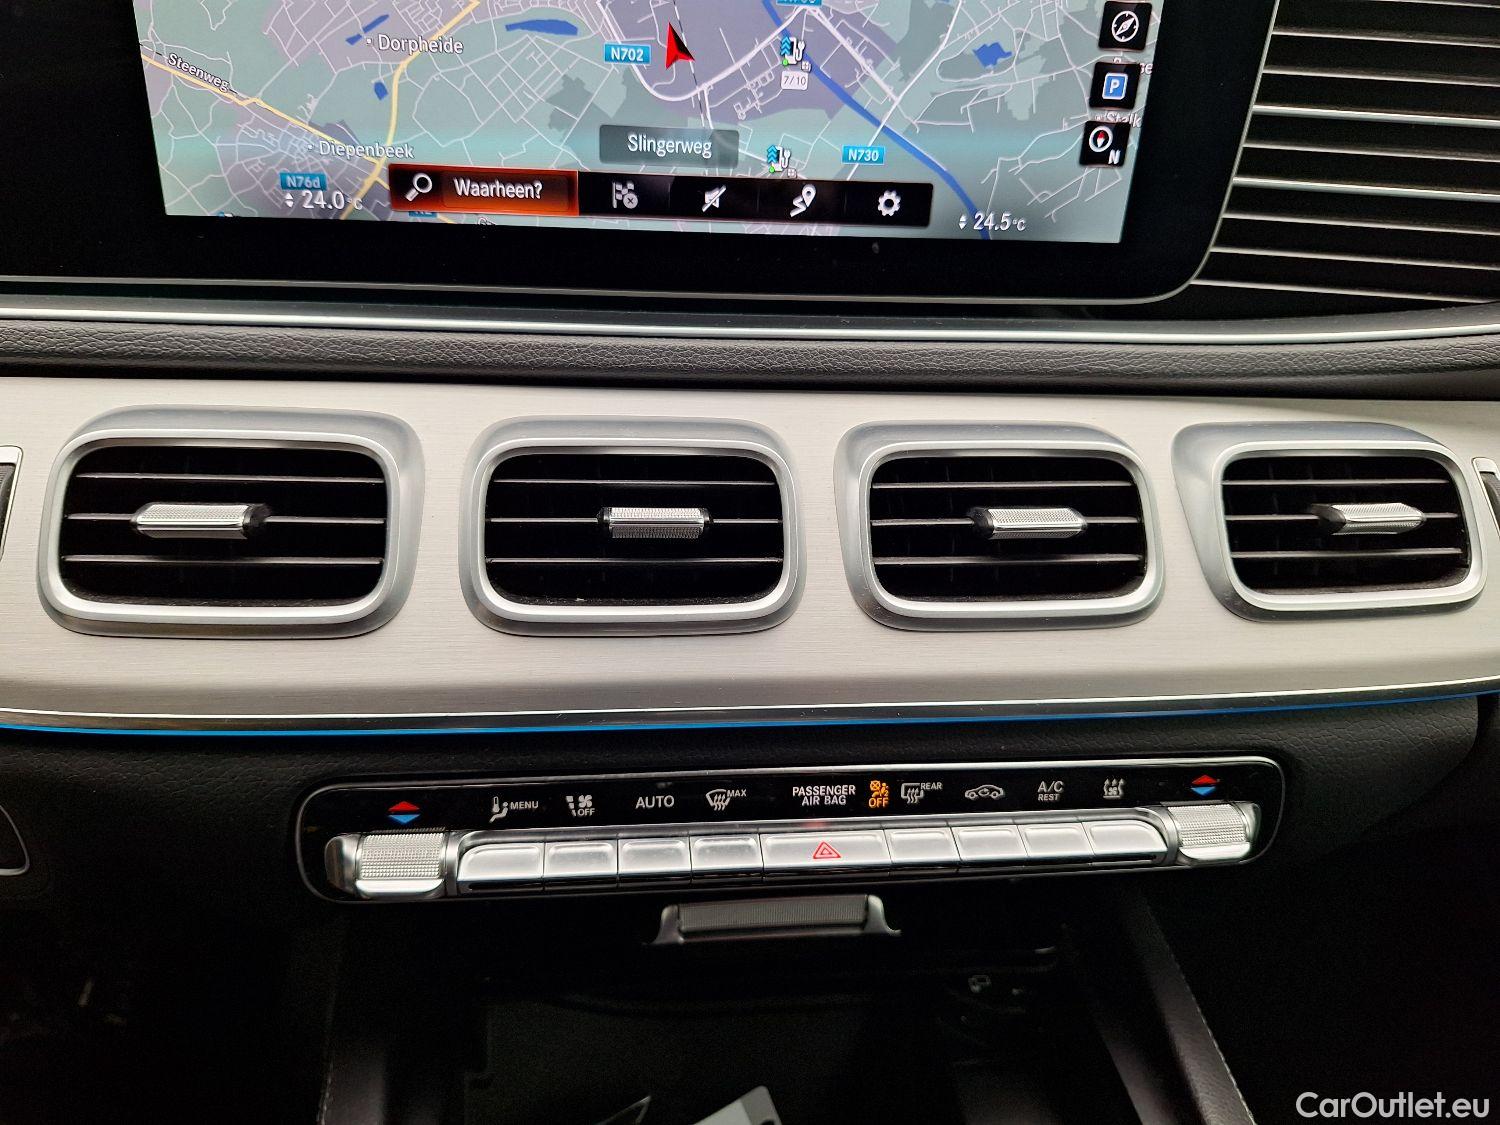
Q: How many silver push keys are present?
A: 9